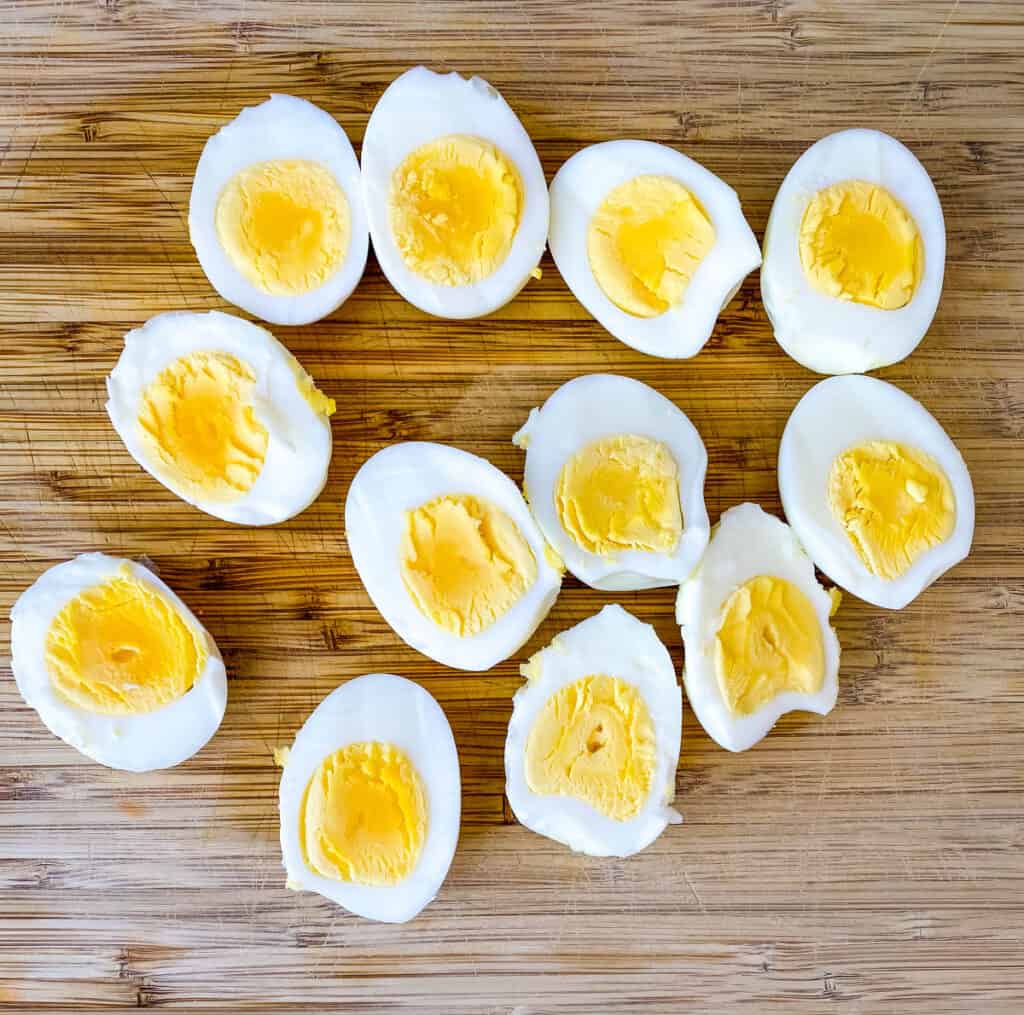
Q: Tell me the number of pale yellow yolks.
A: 12